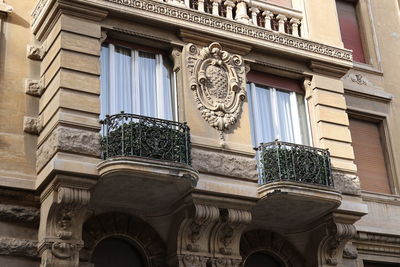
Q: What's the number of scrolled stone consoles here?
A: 4